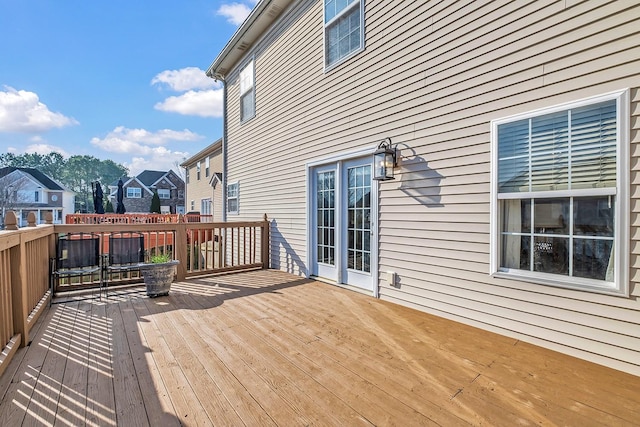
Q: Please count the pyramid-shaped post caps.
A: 5